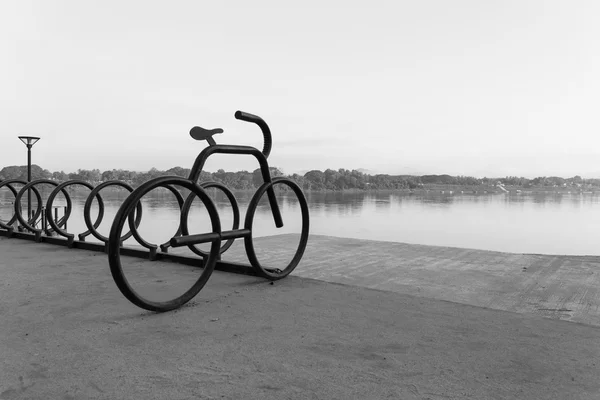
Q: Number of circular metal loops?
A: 9